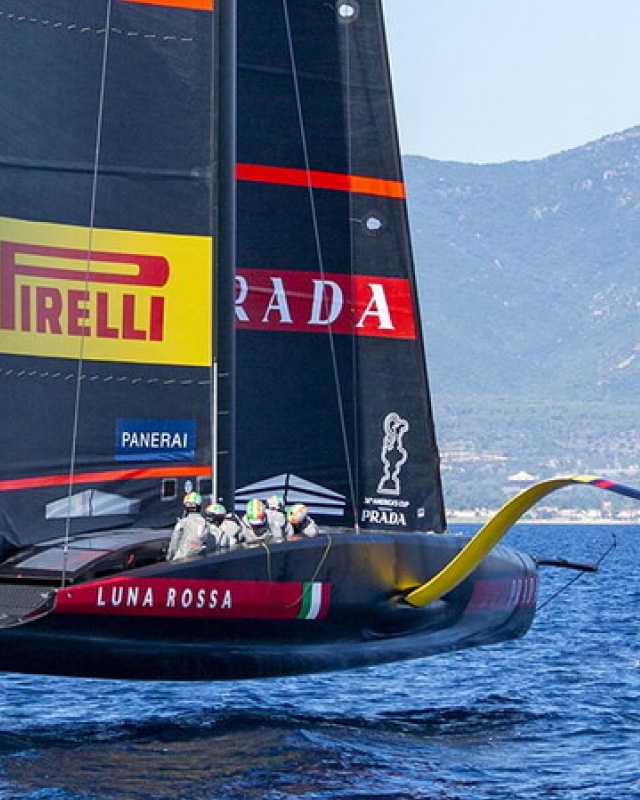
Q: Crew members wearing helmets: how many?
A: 5